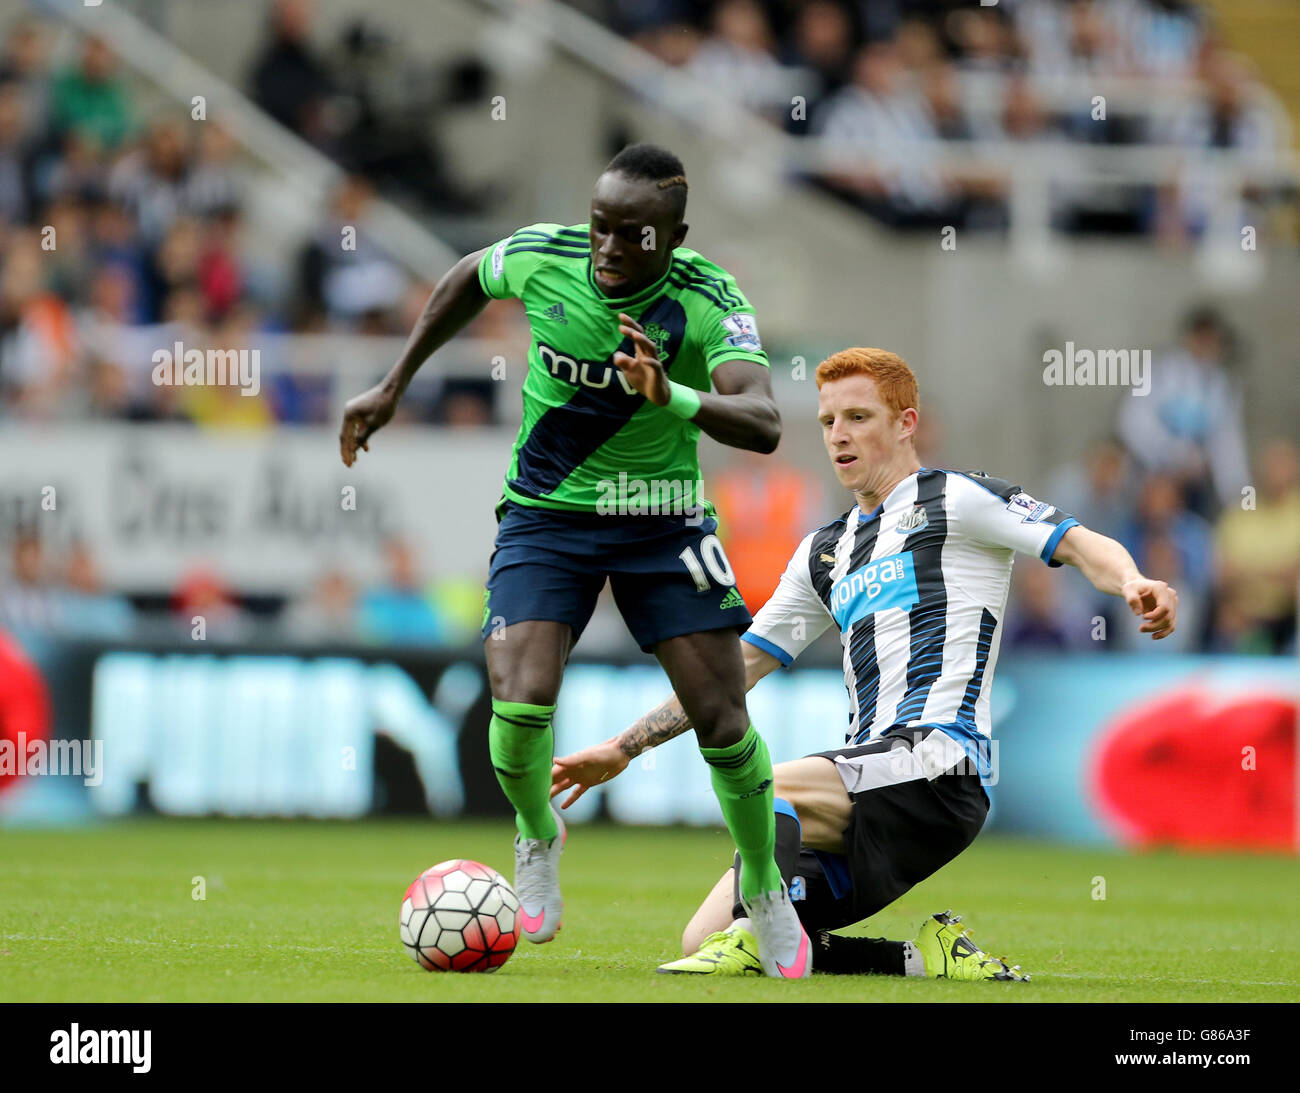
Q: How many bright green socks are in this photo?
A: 2